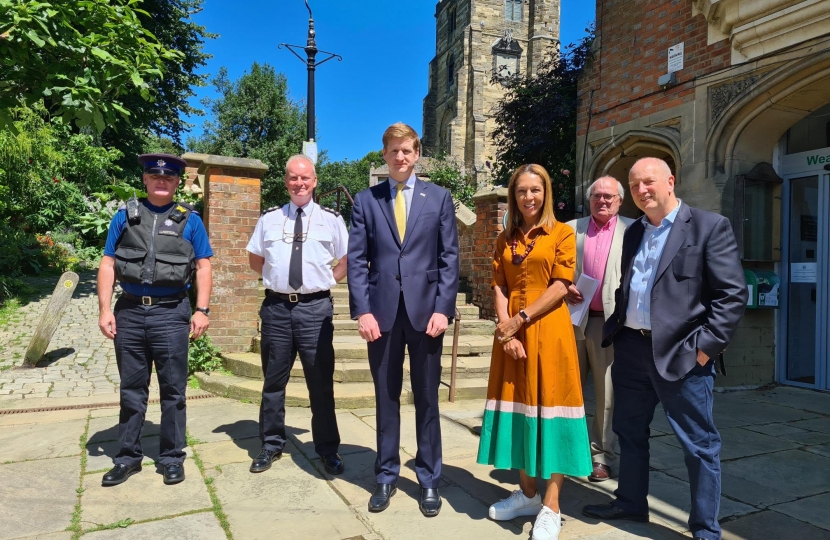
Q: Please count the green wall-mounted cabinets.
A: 1